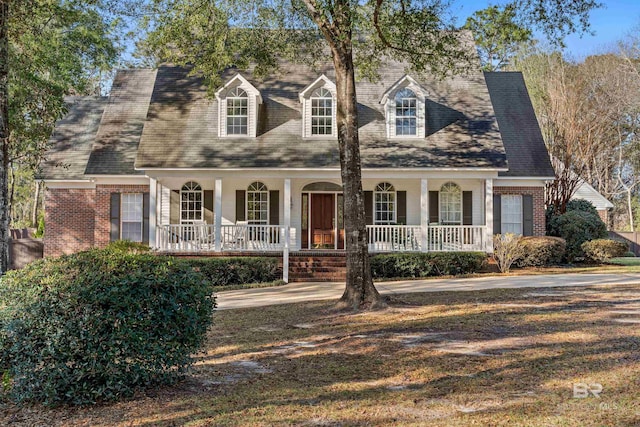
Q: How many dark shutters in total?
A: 12